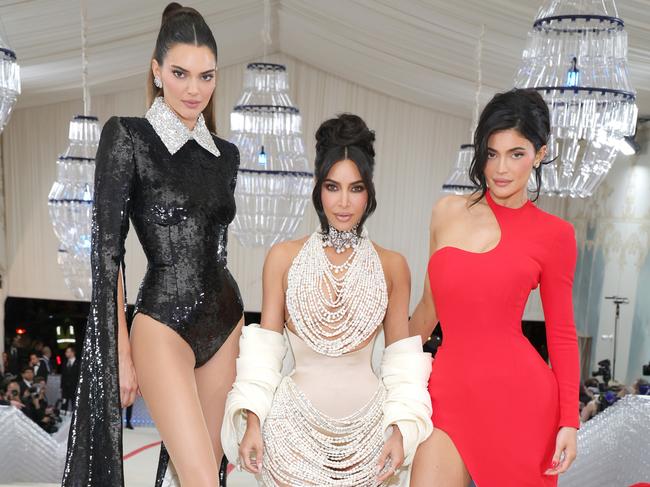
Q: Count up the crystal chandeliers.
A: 5